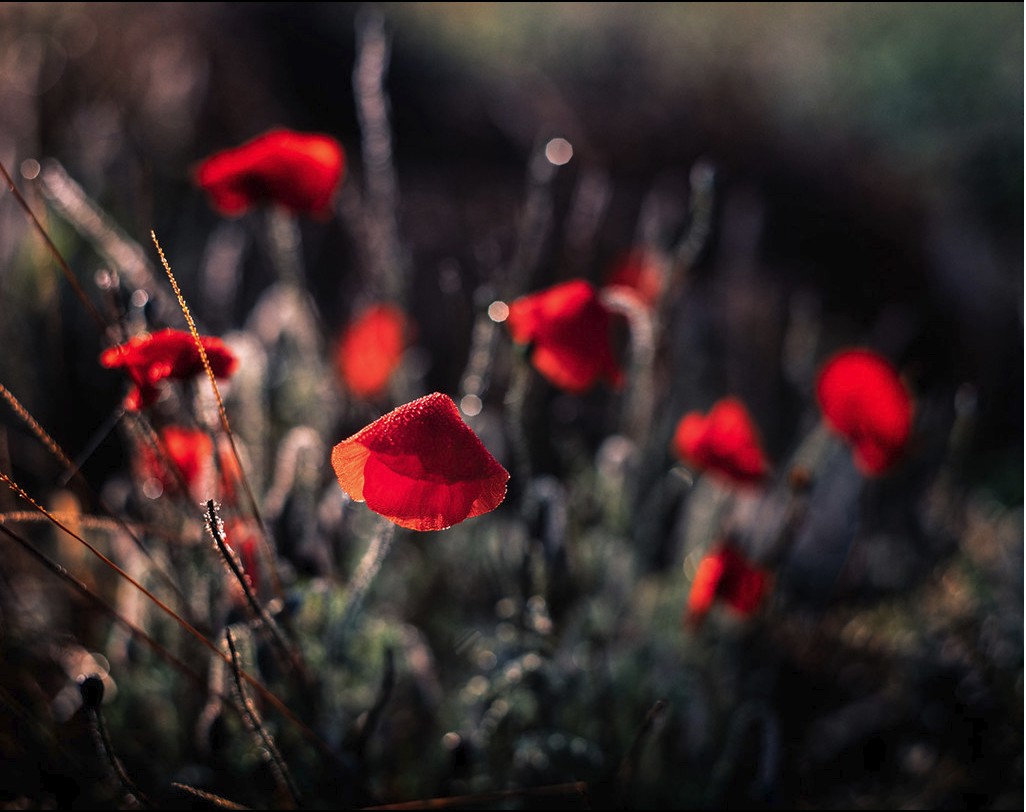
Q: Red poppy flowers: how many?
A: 11